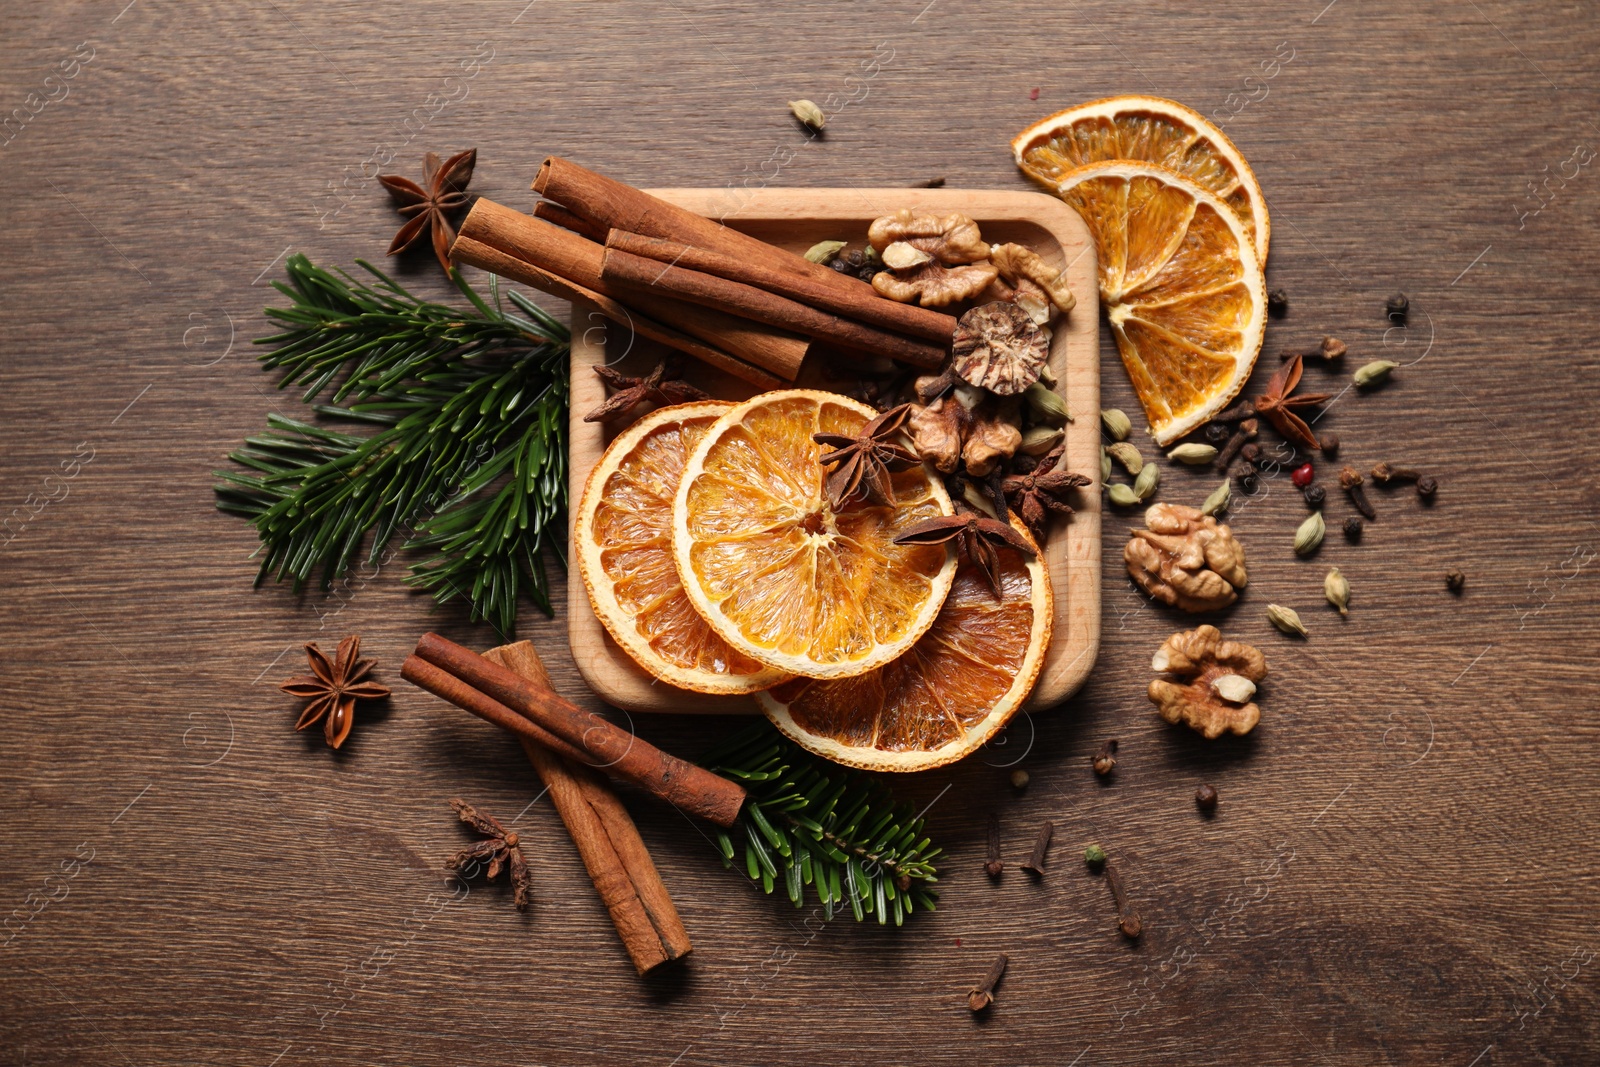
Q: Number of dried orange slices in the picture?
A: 5